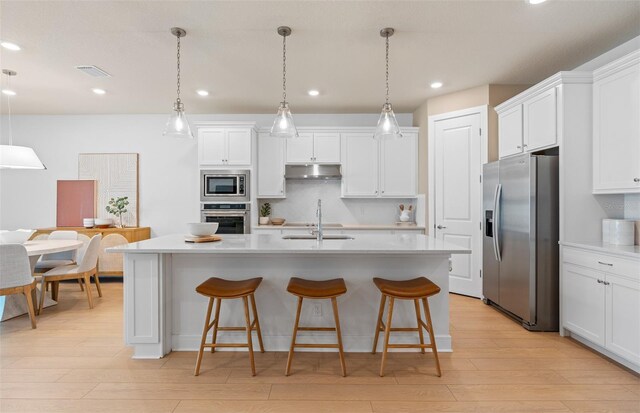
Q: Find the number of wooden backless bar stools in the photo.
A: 3